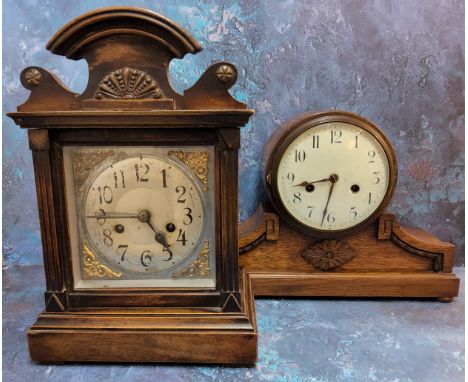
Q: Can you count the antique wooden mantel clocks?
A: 2